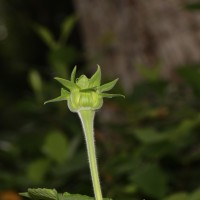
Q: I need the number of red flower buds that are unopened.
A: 0